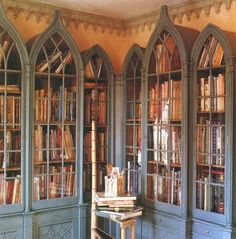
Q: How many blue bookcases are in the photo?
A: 6